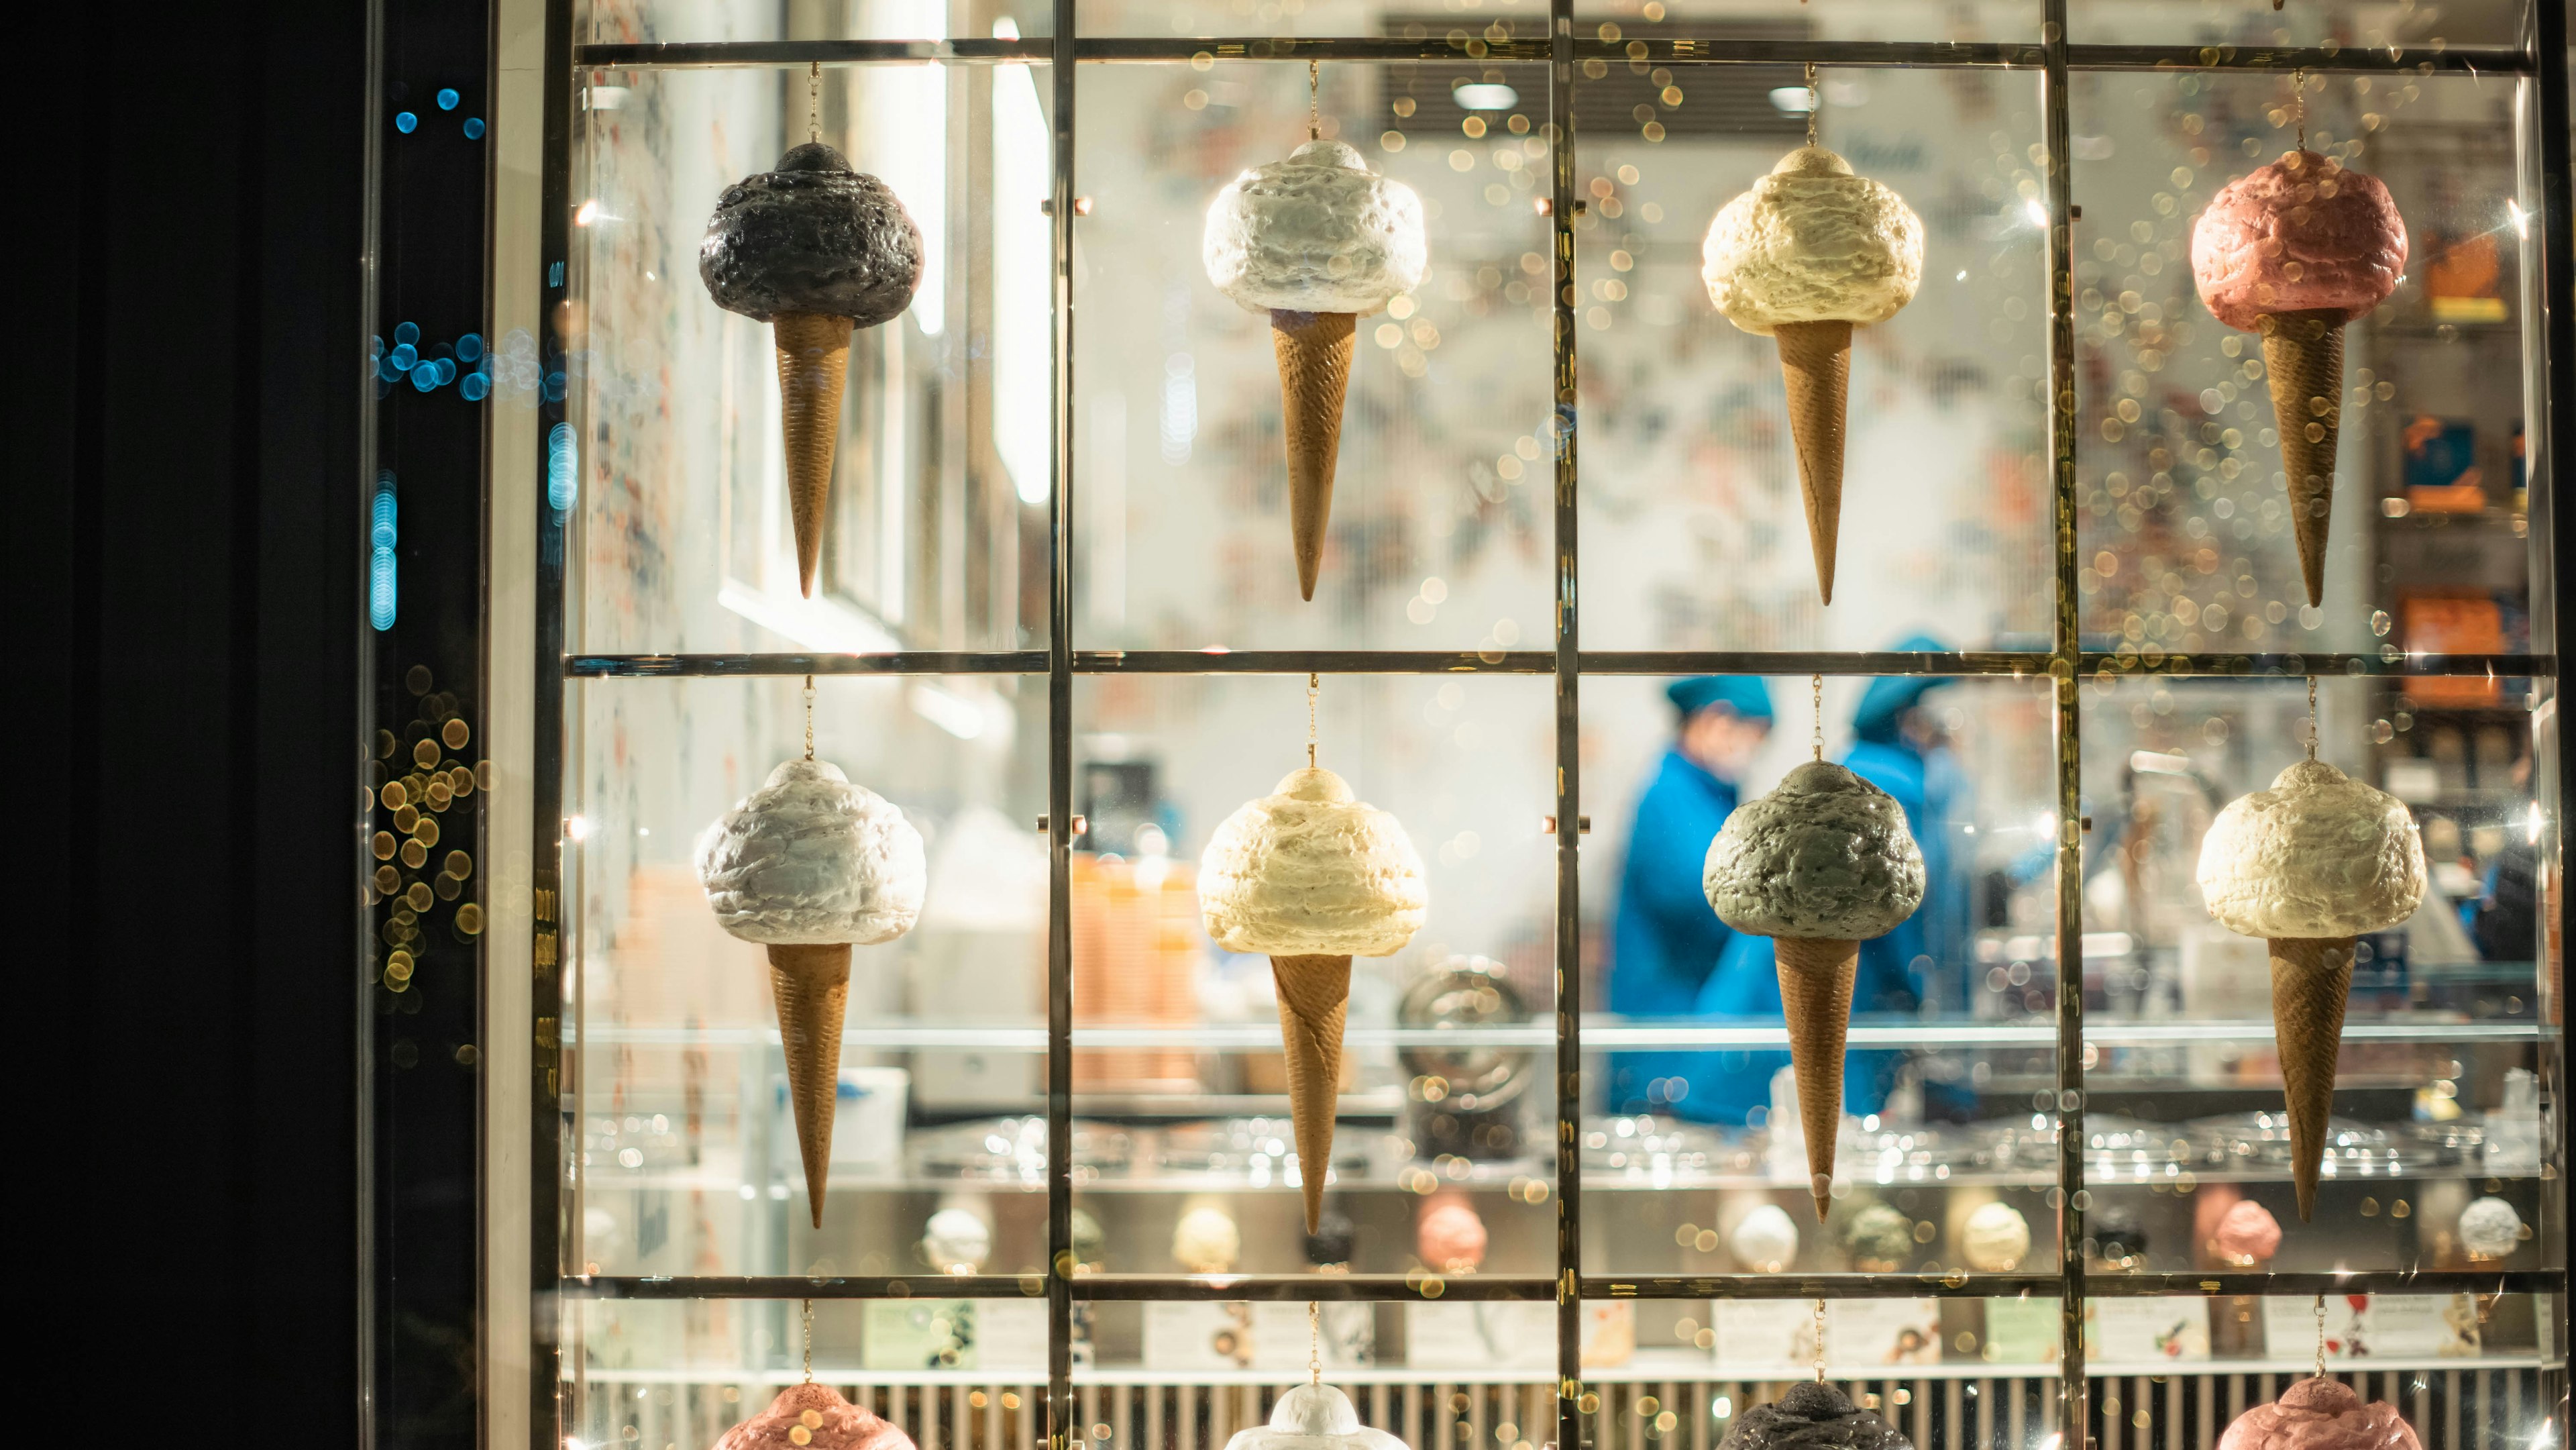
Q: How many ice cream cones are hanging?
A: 12